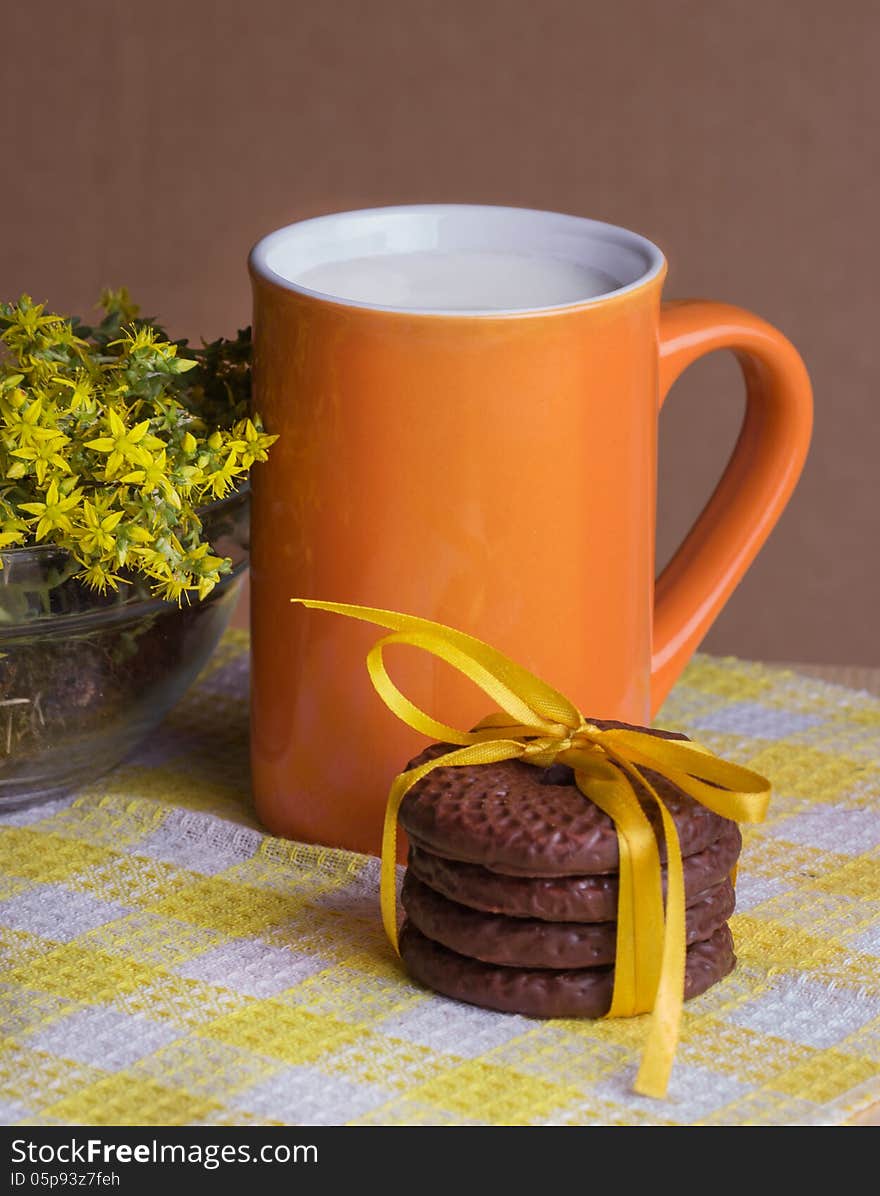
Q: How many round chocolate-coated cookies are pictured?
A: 4